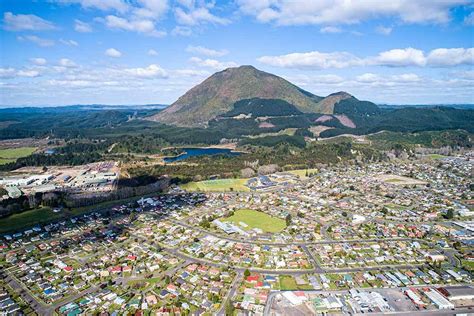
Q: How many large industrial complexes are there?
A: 1